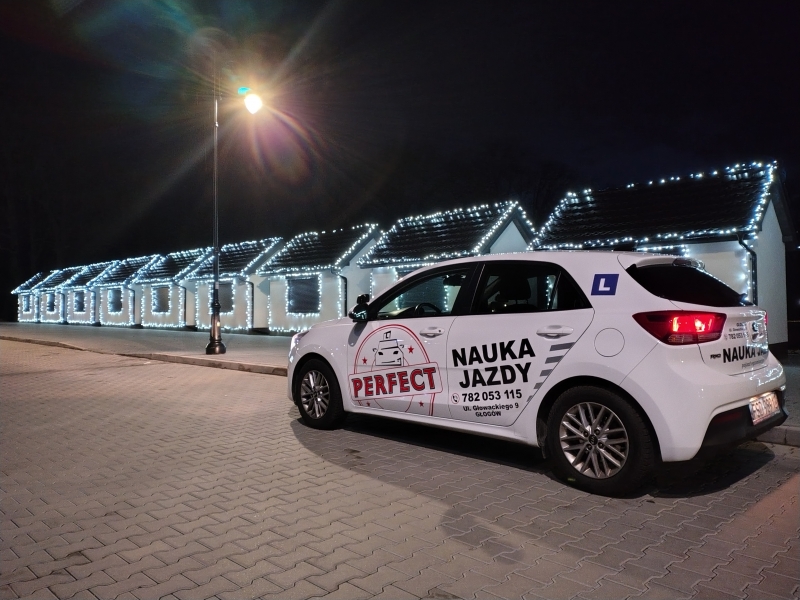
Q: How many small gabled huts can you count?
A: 9